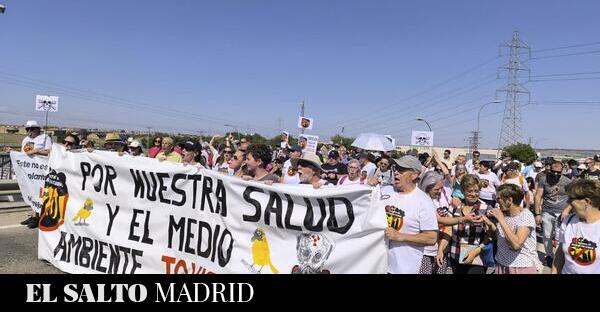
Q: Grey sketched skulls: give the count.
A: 1